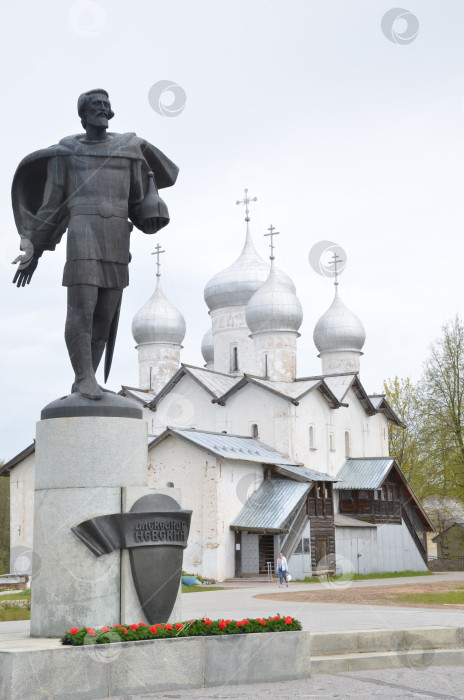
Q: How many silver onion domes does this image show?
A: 5